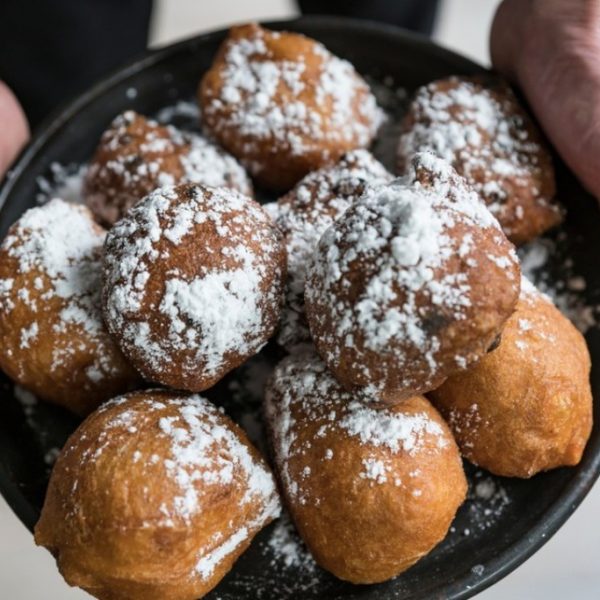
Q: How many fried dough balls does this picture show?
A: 10